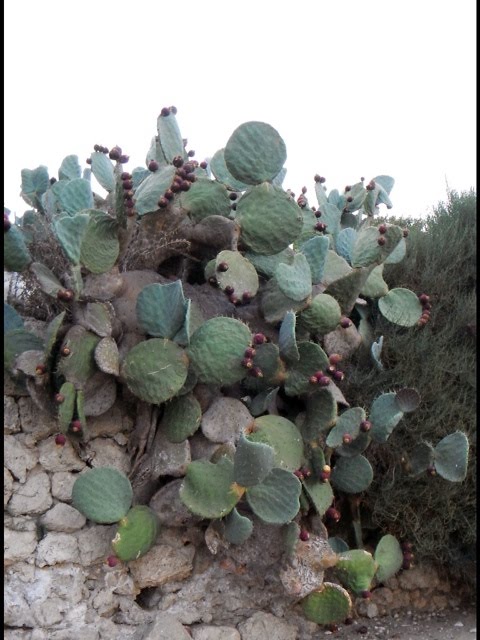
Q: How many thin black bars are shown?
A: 2